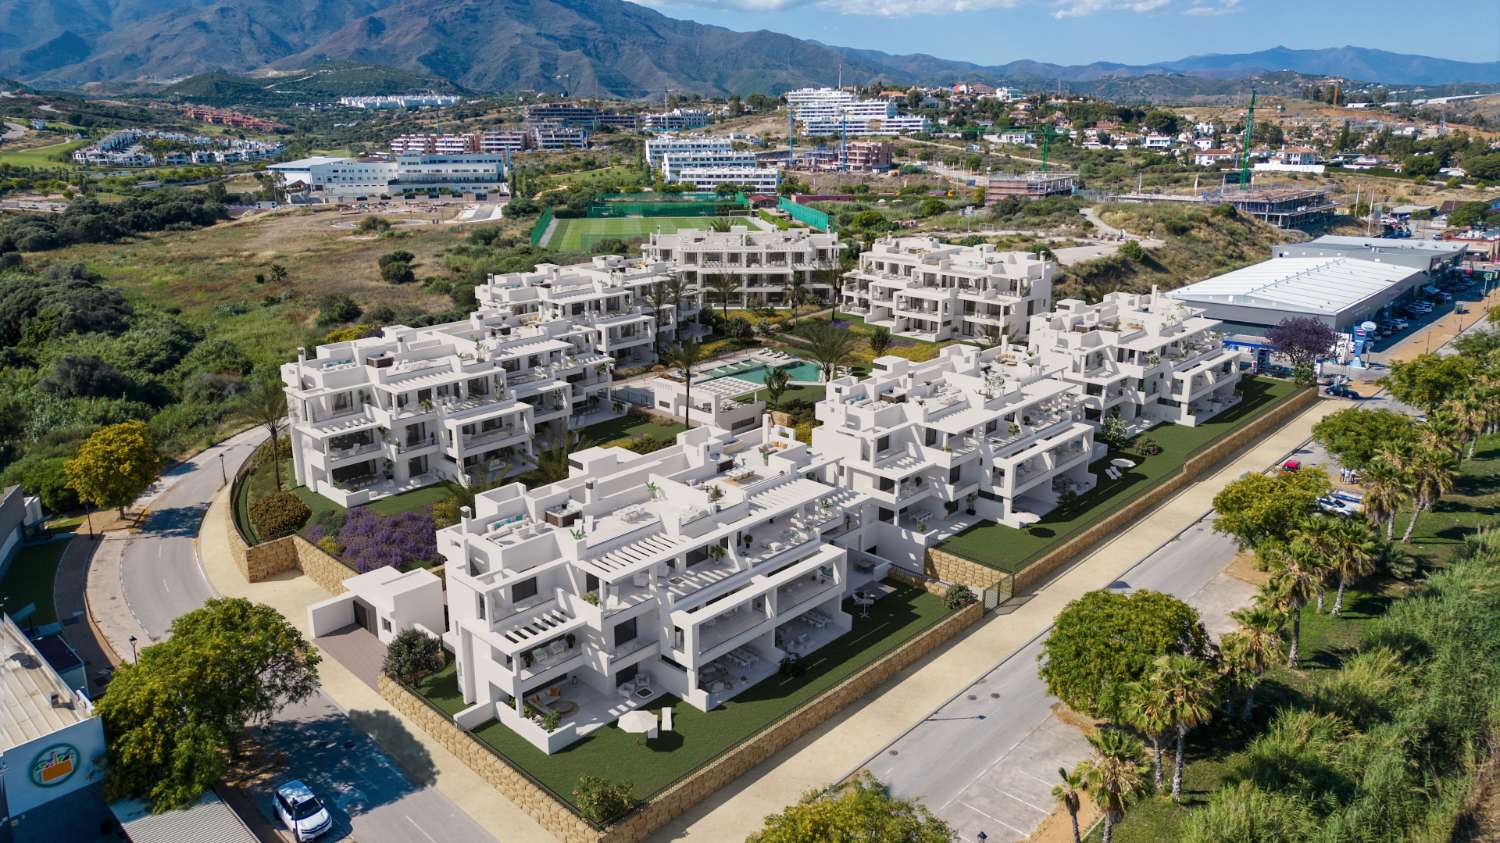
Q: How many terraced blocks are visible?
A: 7